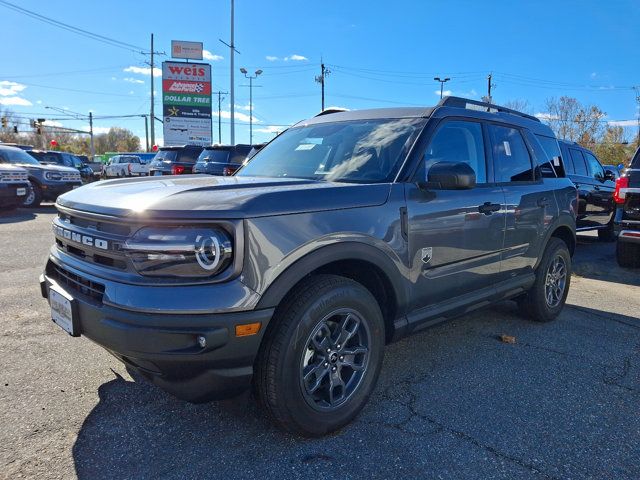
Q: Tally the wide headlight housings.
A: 1